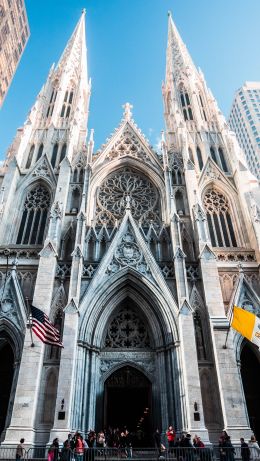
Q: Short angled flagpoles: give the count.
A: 2